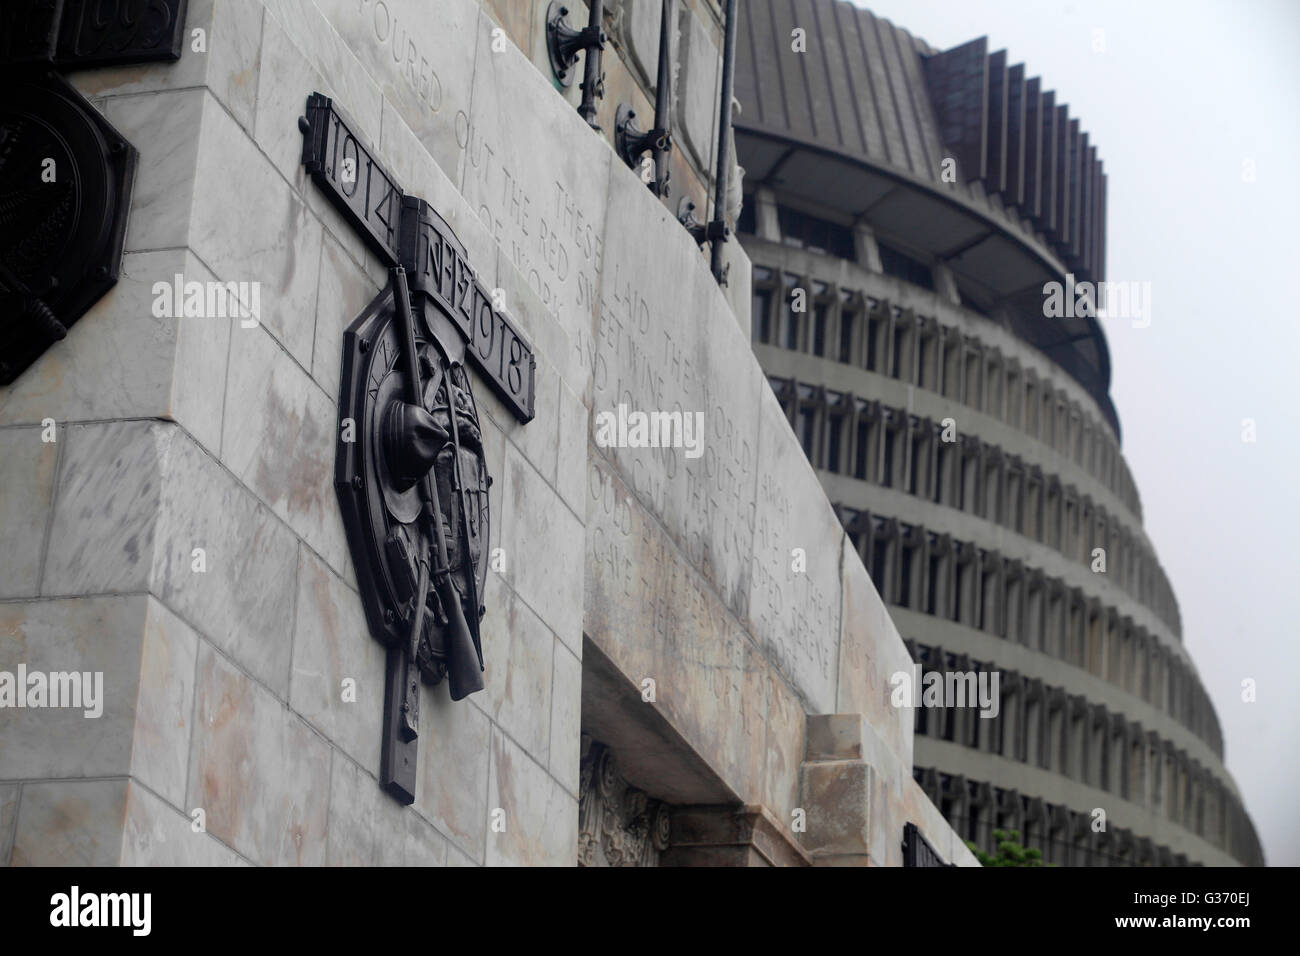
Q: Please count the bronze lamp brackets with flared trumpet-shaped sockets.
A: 3